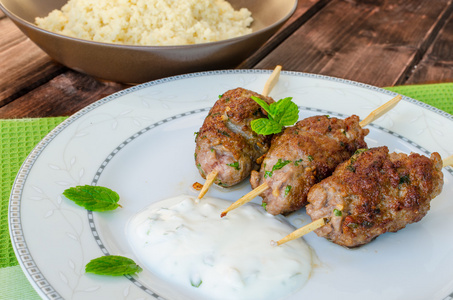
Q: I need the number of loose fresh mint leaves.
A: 2